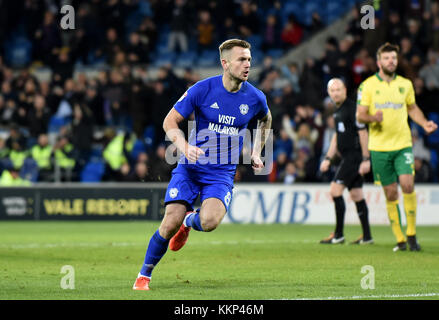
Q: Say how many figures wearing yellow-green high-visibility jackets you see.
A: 5